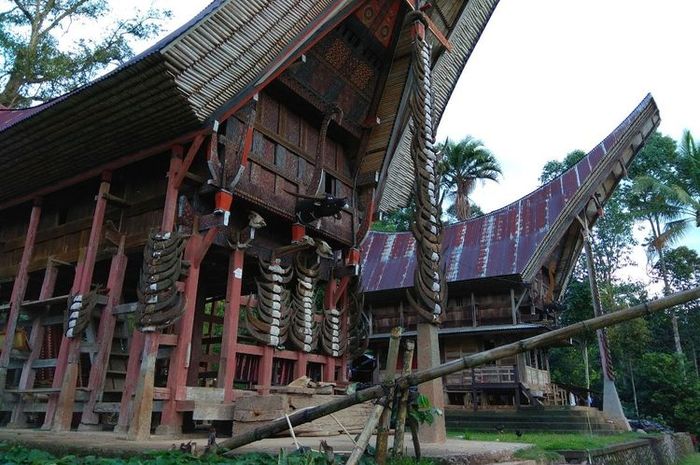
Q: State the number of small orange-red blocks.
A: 3